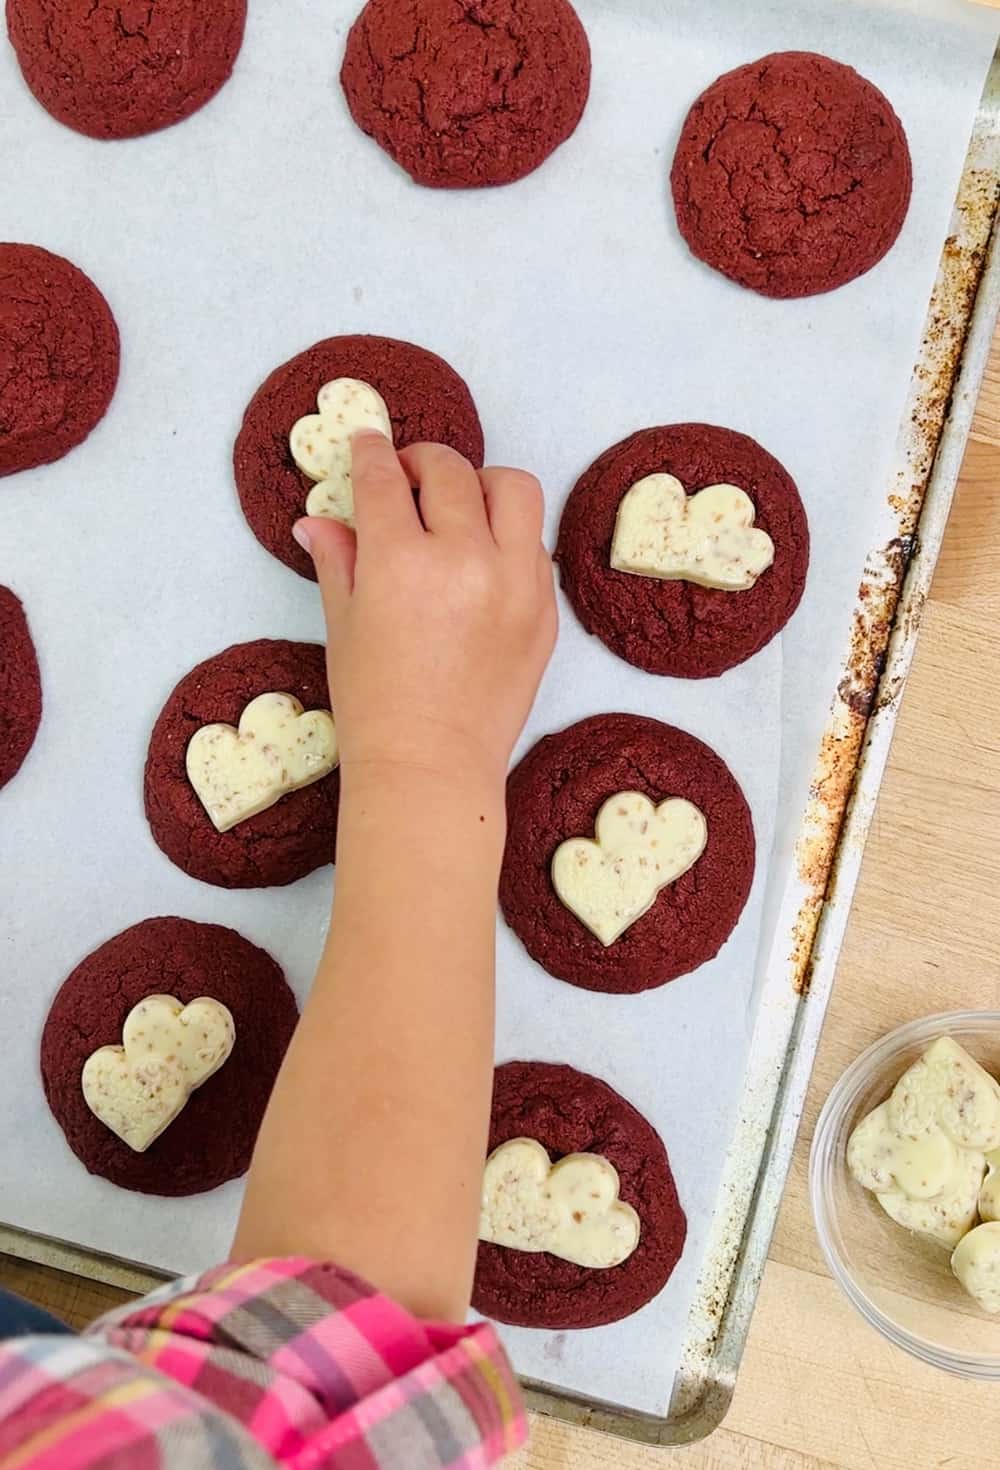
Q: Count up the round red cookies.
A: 11